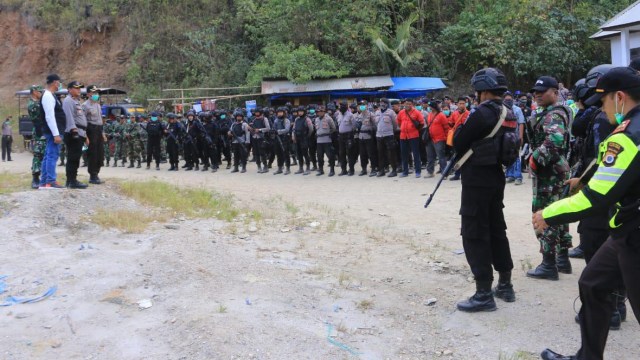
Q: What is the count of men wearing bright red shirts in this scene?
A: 3